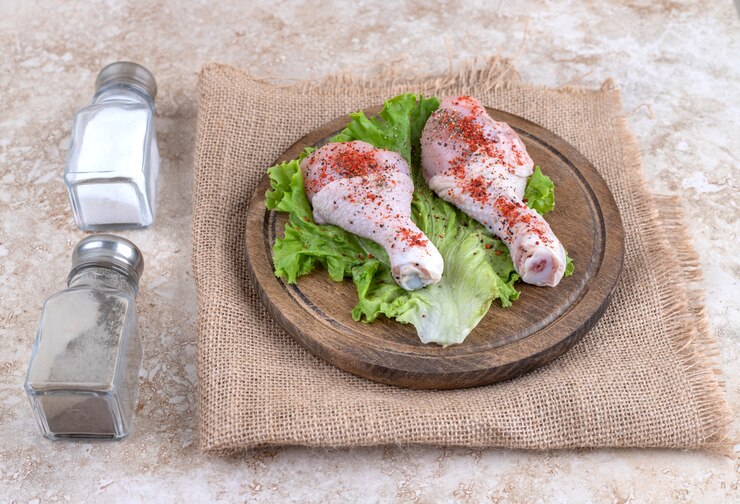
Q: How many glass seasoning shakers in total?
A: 2